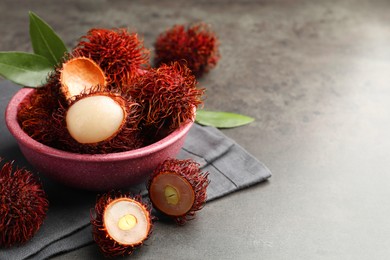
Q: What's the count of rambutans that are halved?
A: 2